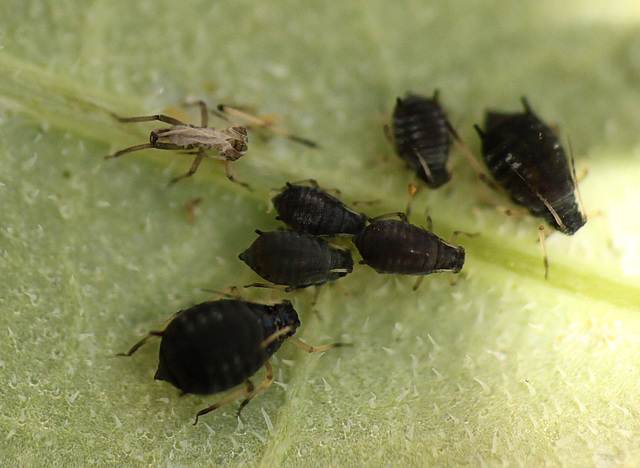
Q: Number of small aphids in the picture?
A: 4